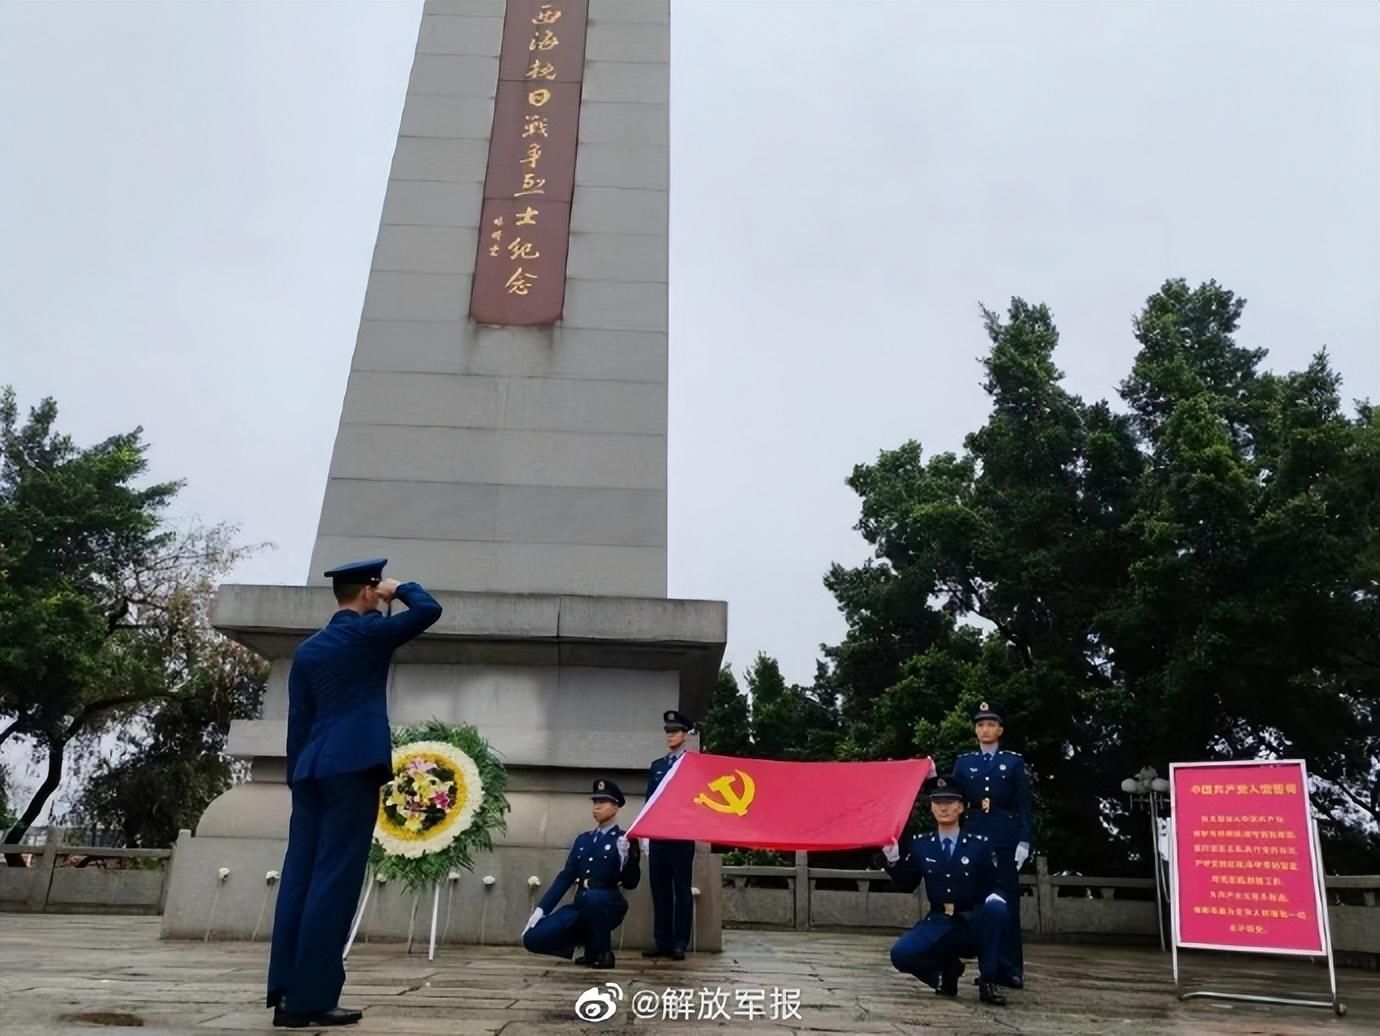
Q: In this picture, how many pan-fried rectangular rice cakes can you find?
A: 0